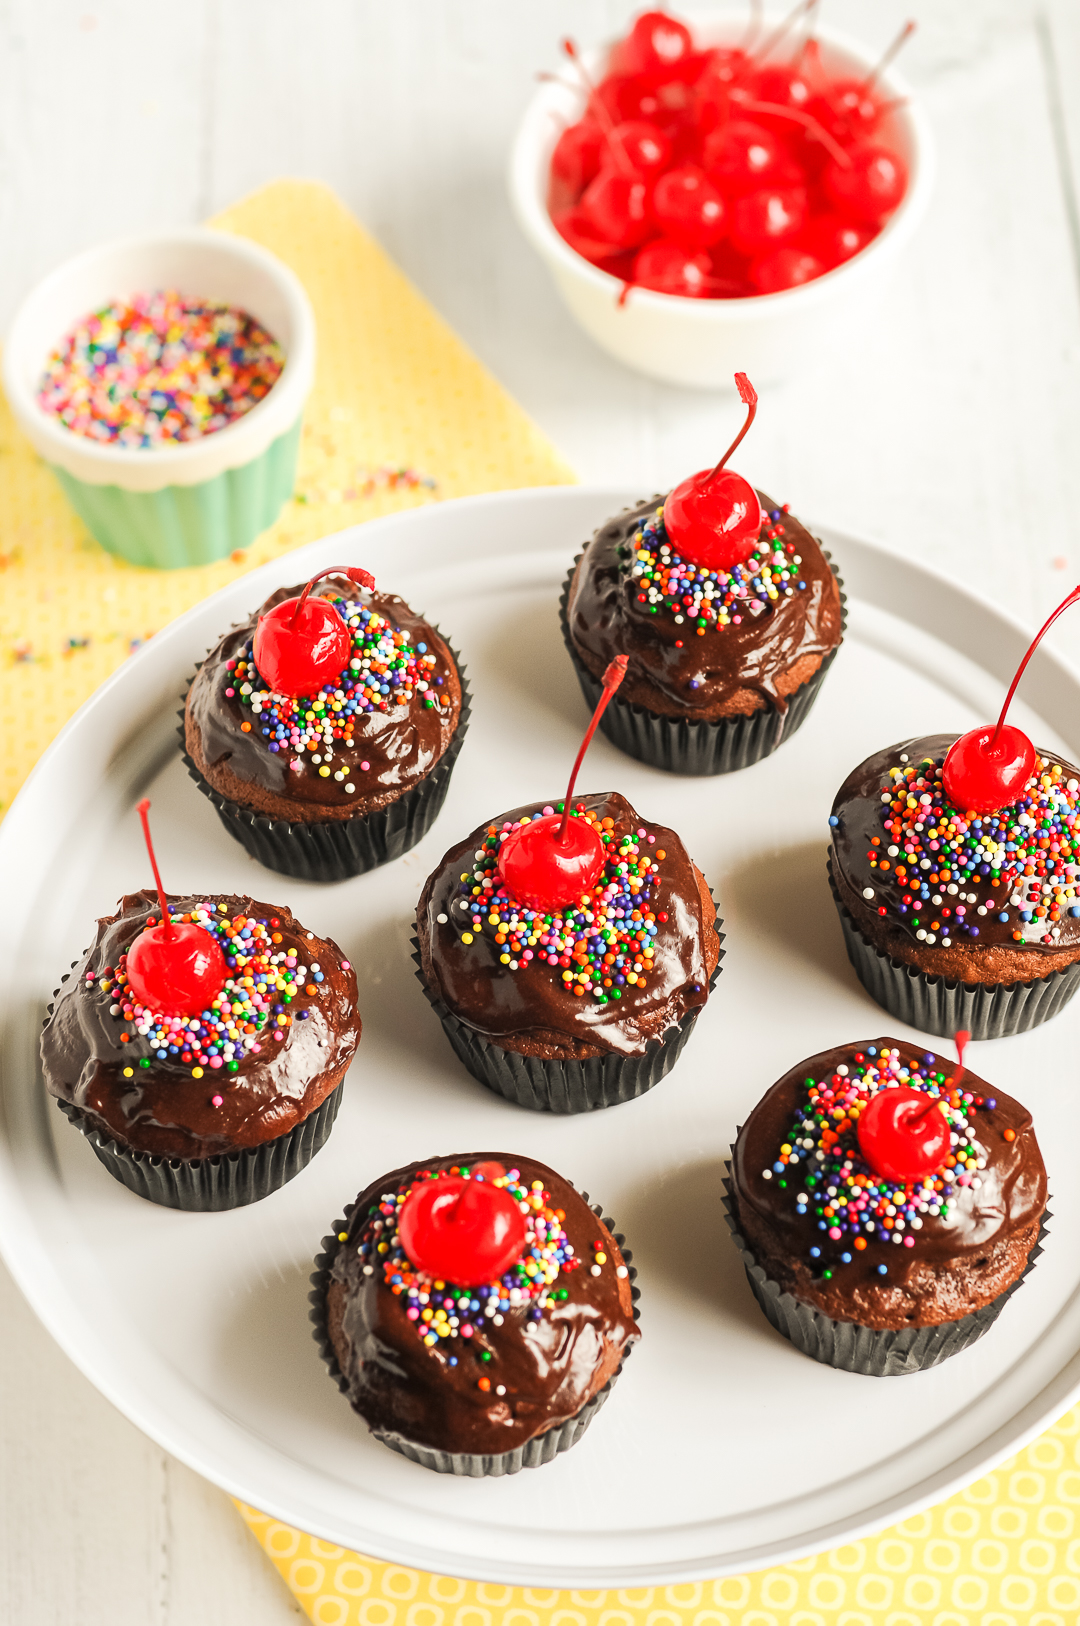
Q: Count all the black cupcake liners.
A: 7